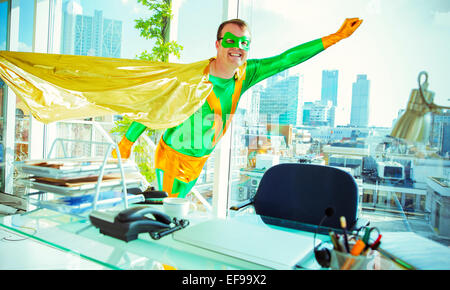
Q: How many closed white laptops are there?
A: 1